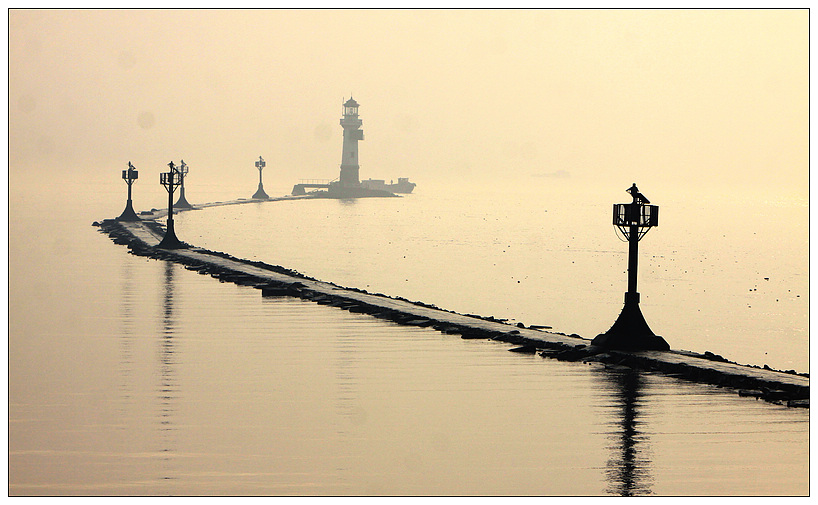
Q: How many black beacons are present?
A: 5